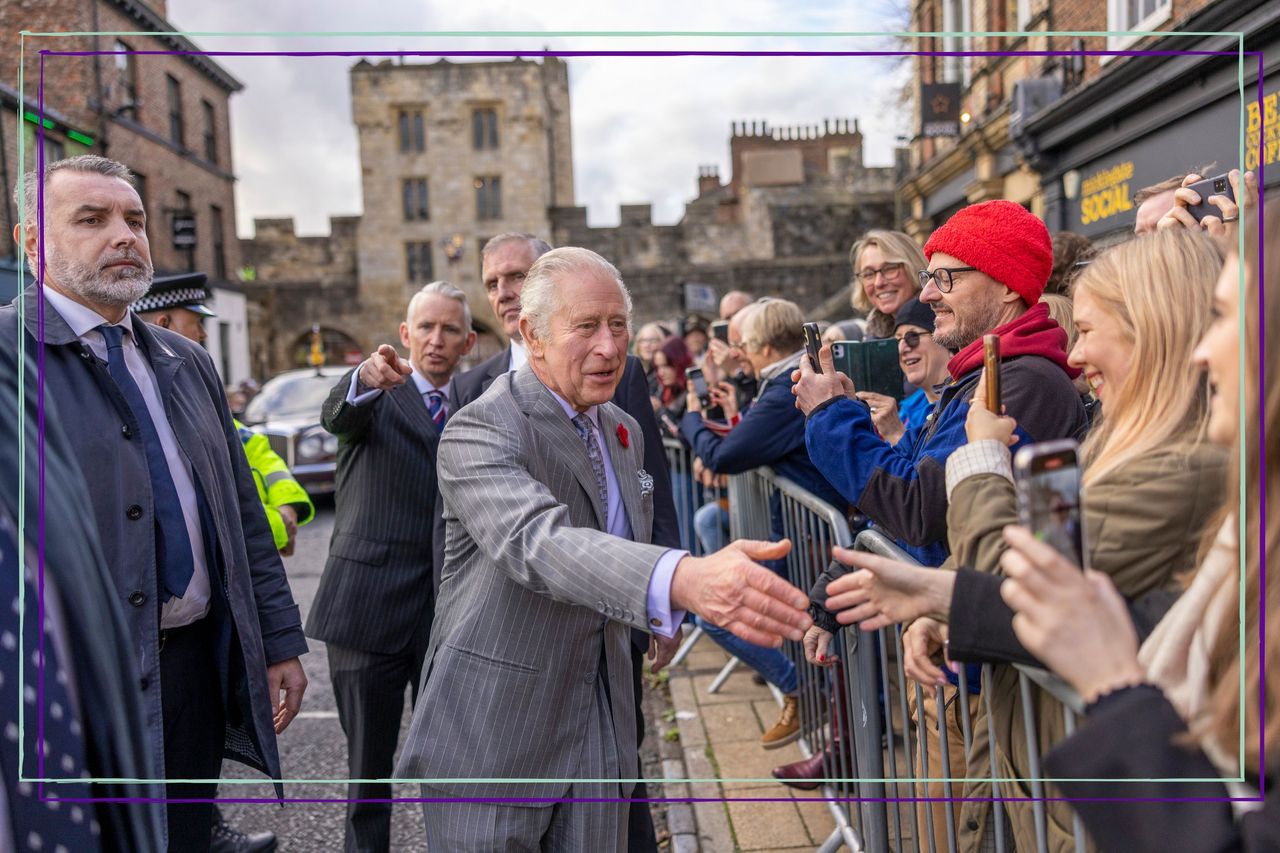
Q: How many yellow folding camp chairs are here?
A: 0